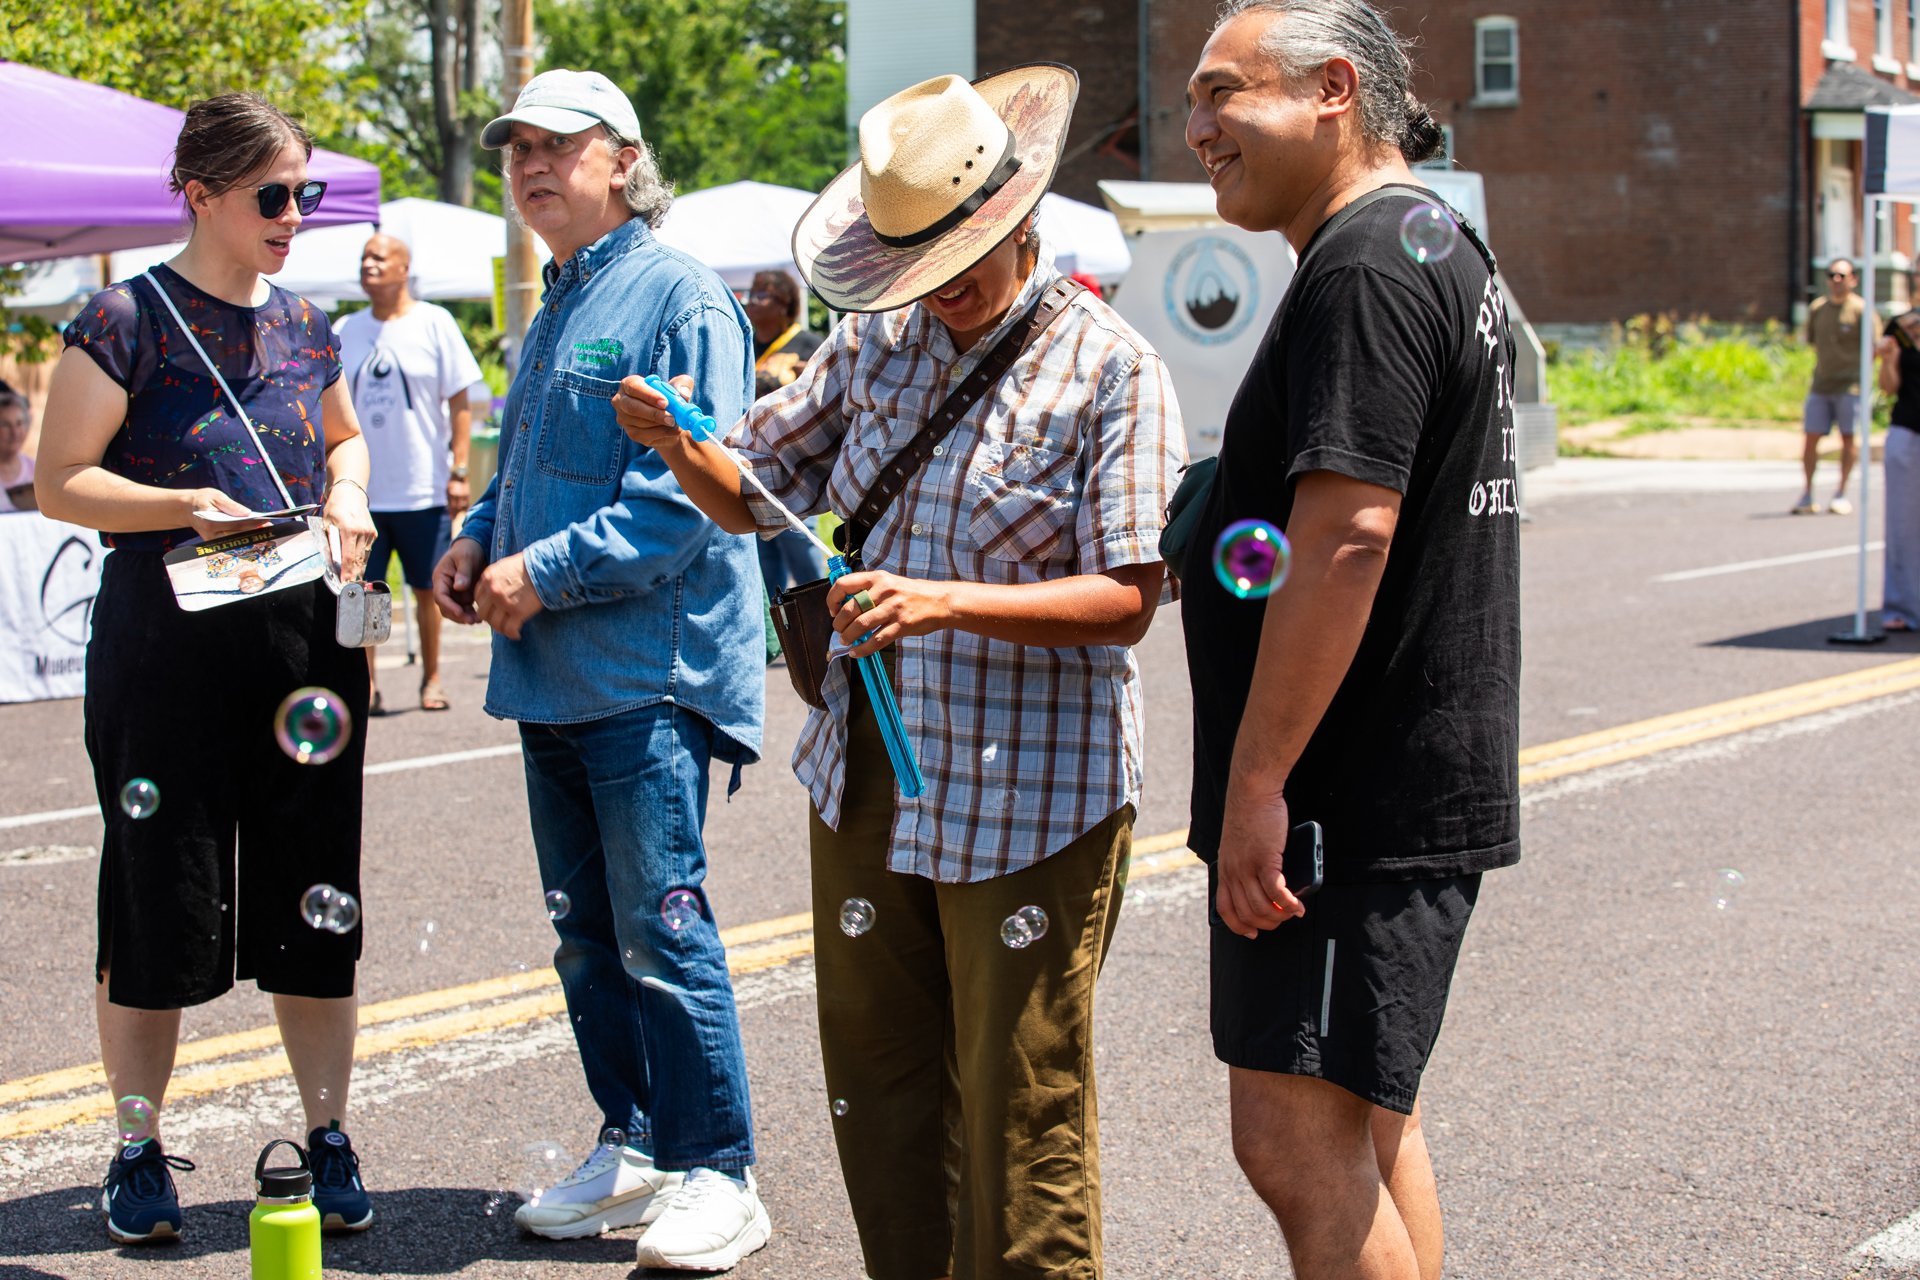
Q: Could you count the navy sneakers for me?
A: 2